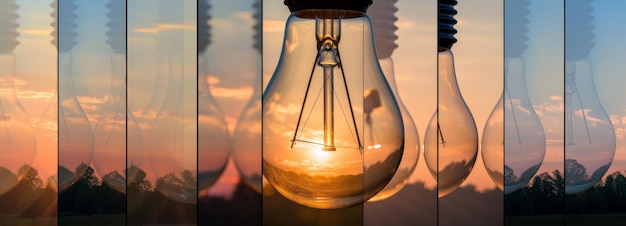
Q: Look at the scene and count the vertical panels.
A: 9